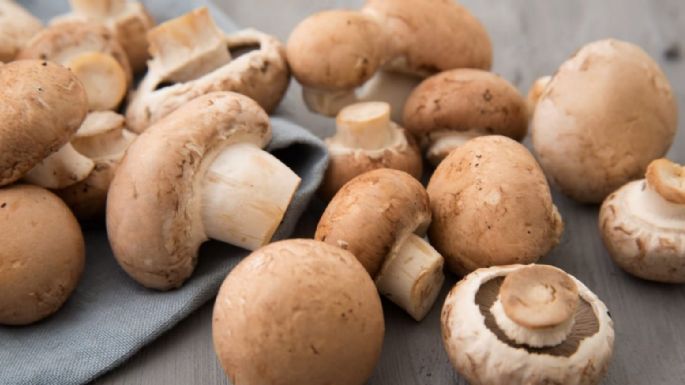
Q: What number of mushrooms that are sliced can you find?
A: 0